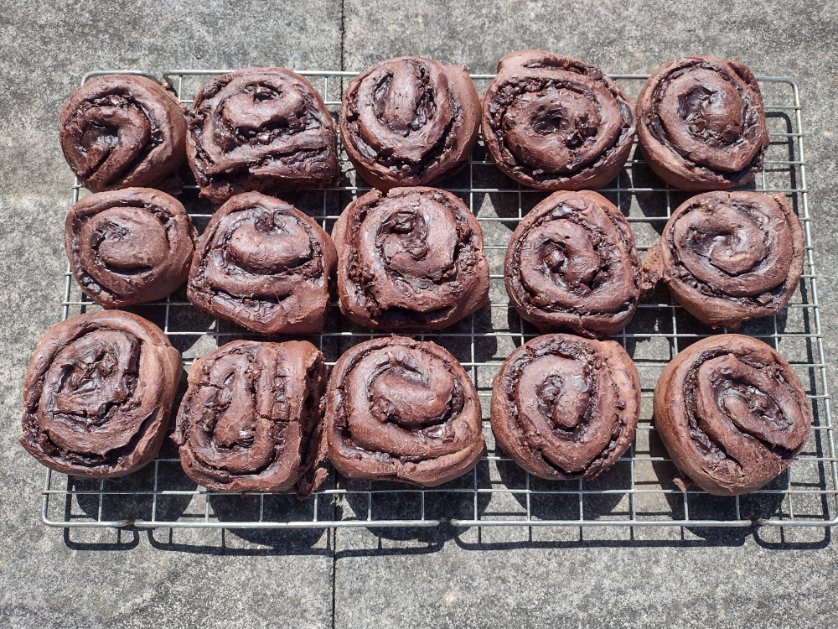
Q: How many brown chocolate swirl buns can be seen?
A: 15